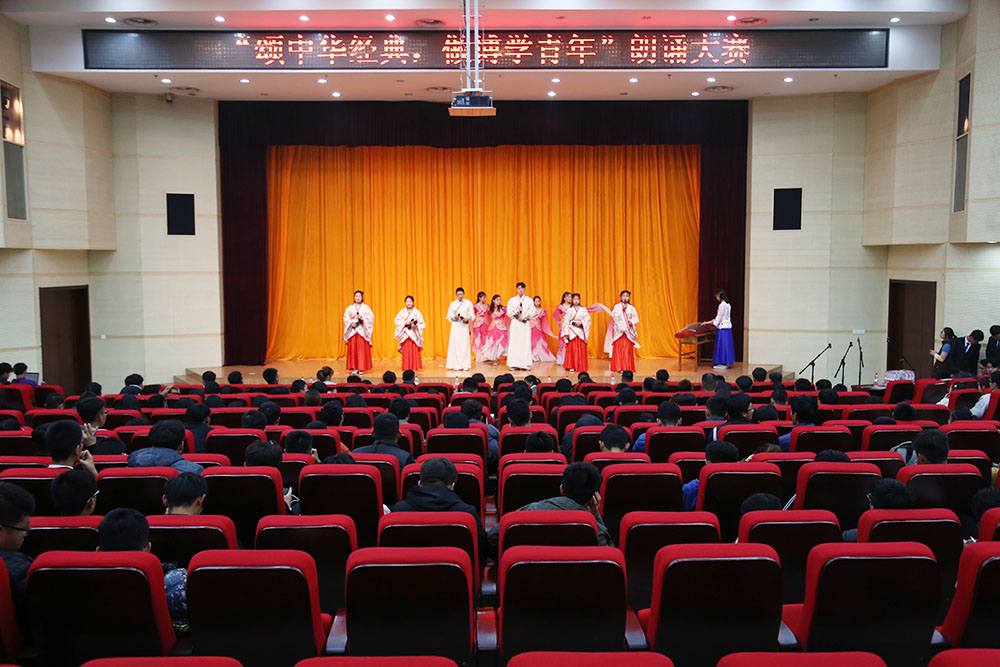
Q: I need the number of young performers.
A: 11